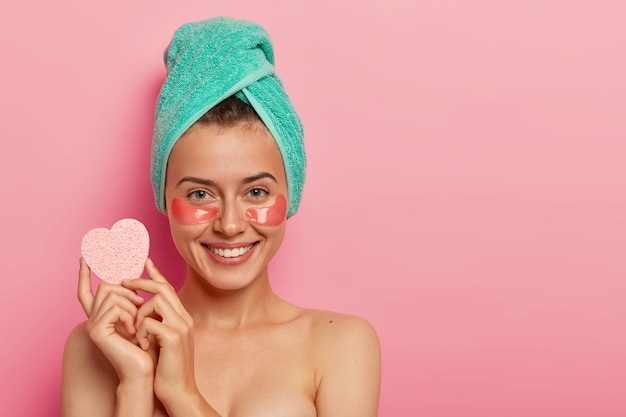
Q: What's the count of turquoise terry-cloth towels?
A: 1